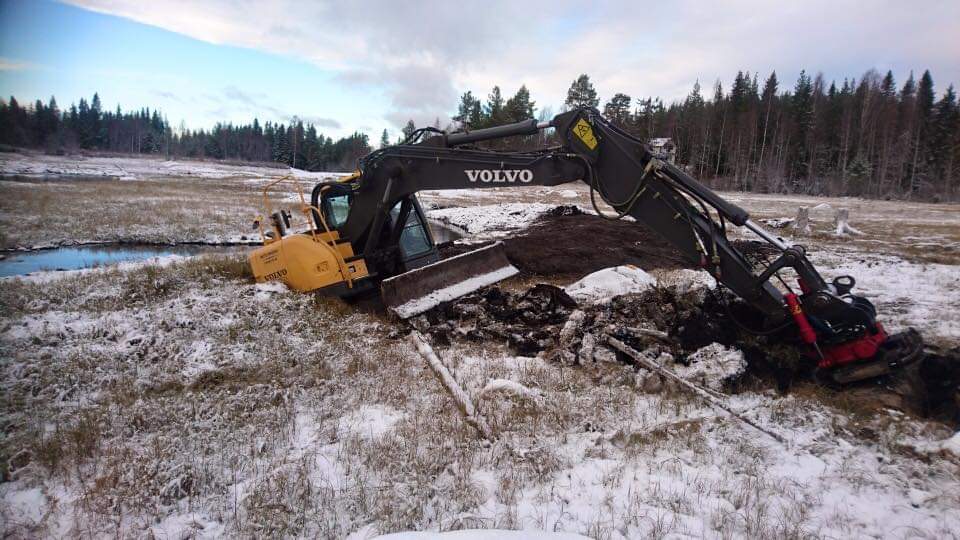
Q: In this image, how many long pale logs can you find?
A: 2